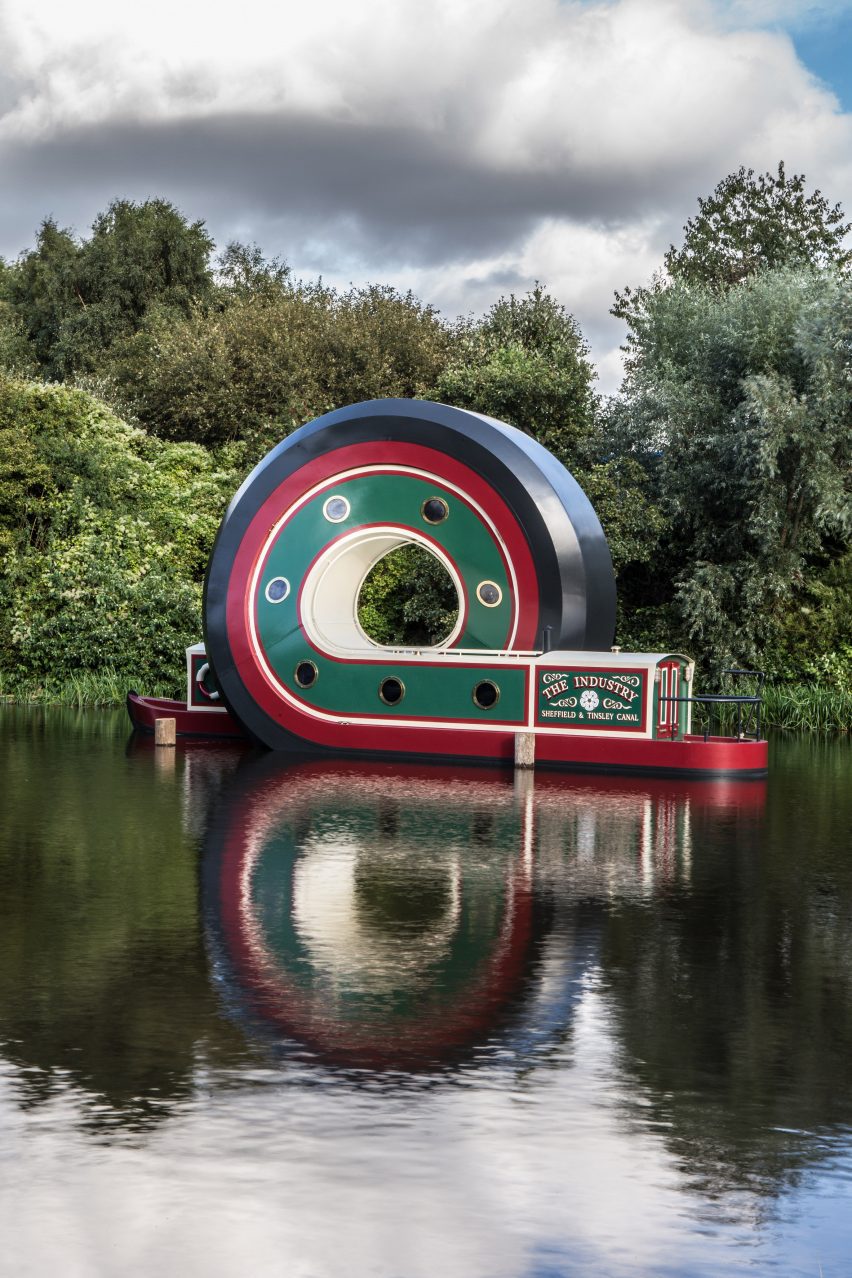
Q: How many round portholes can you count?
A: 7